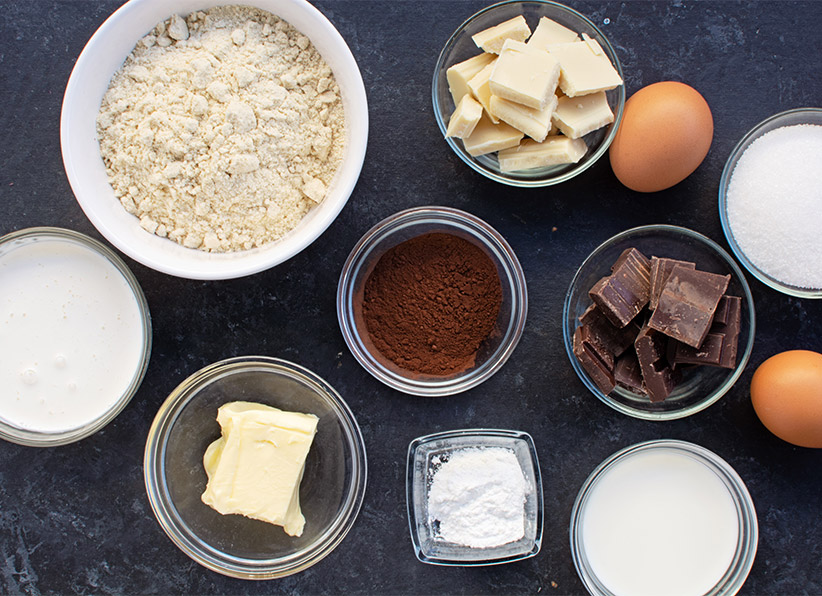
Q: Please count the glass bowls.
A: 8